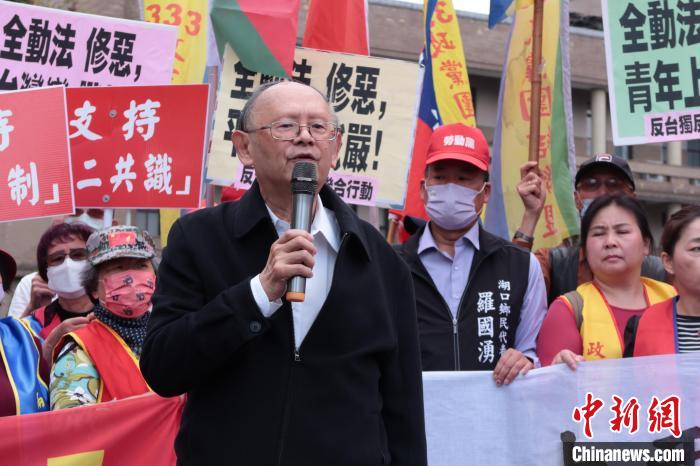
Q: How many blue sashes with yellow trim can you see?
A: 1